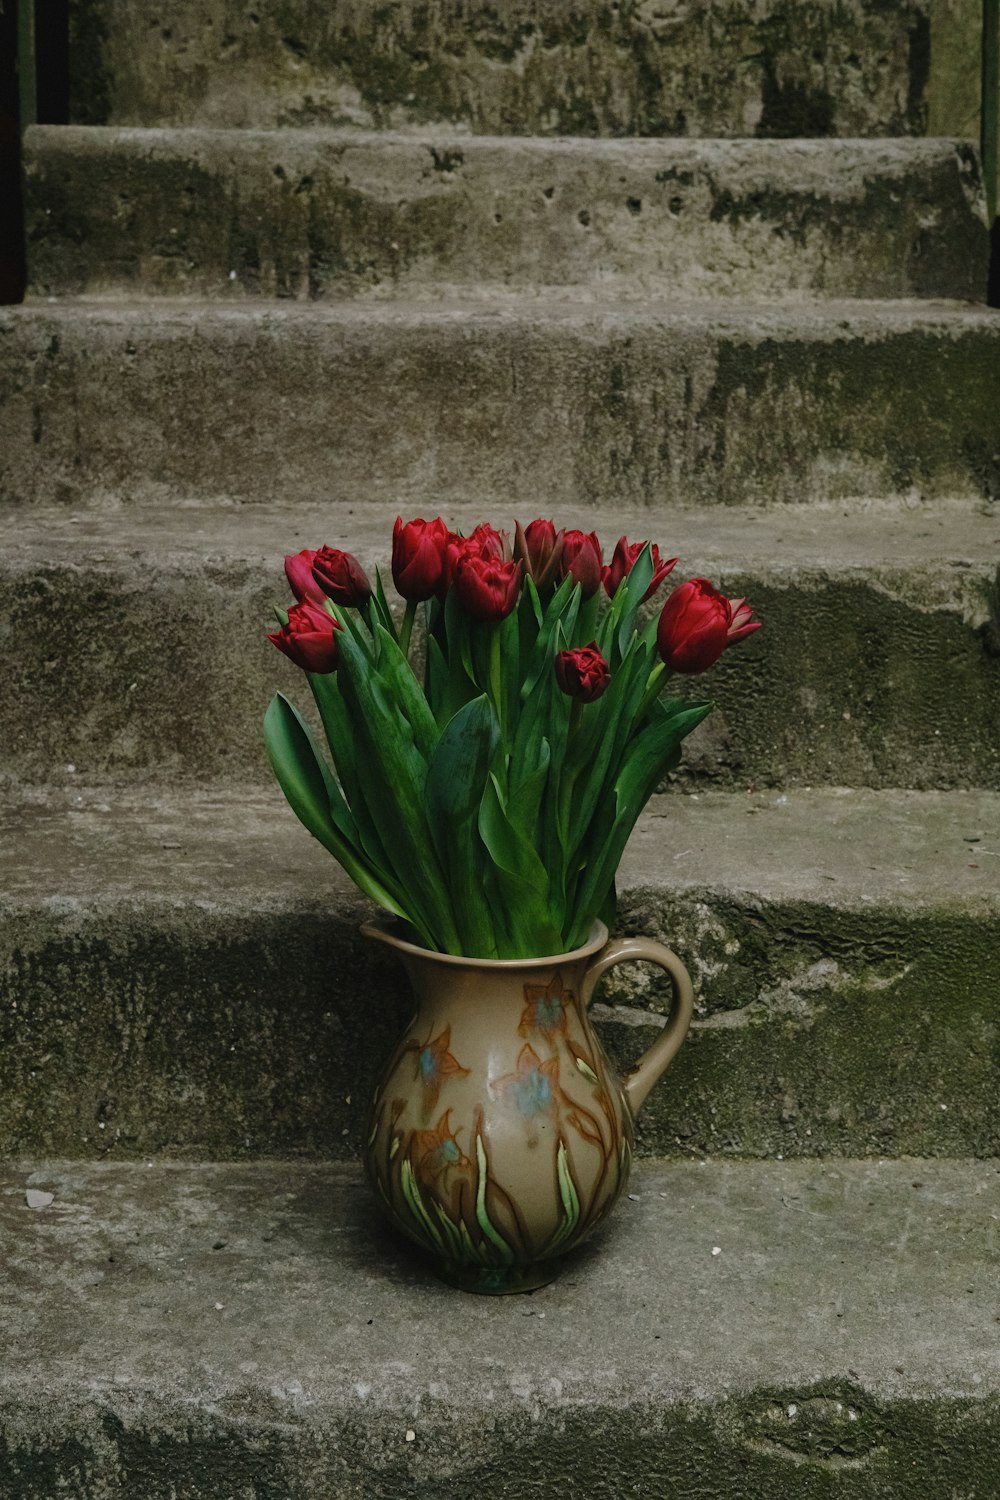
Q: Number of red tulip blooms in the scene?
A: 13